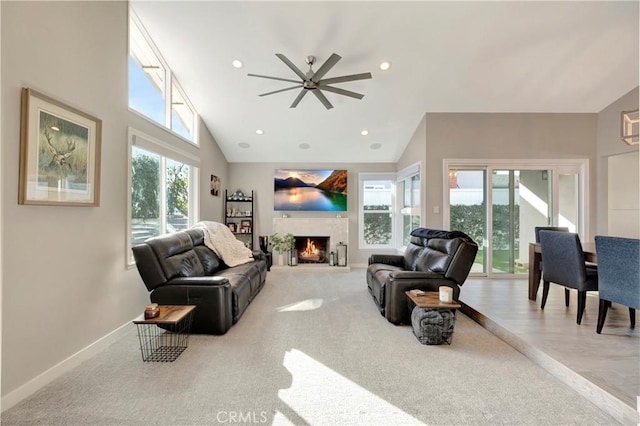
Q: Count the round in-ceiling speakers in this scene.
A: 3